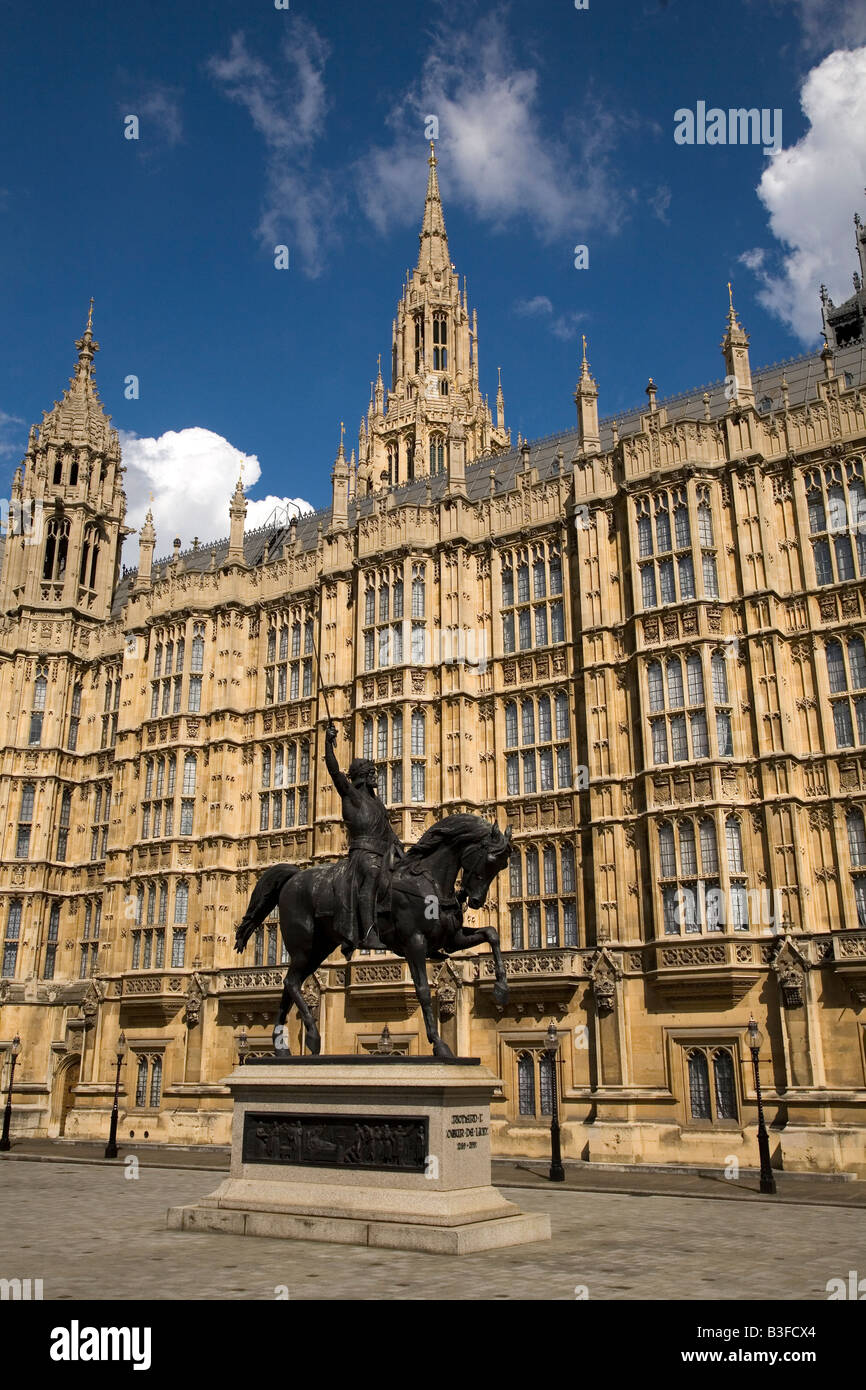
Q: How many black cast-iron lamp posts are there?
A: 6